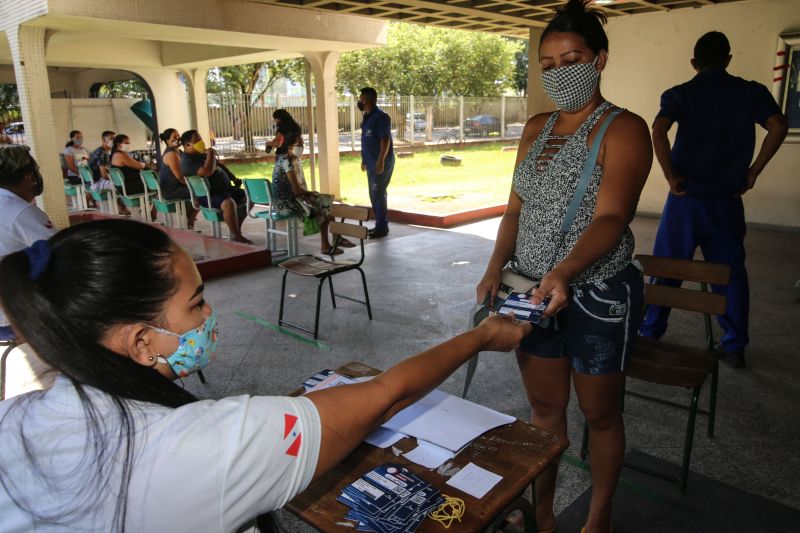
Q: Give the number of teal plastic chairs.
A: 6